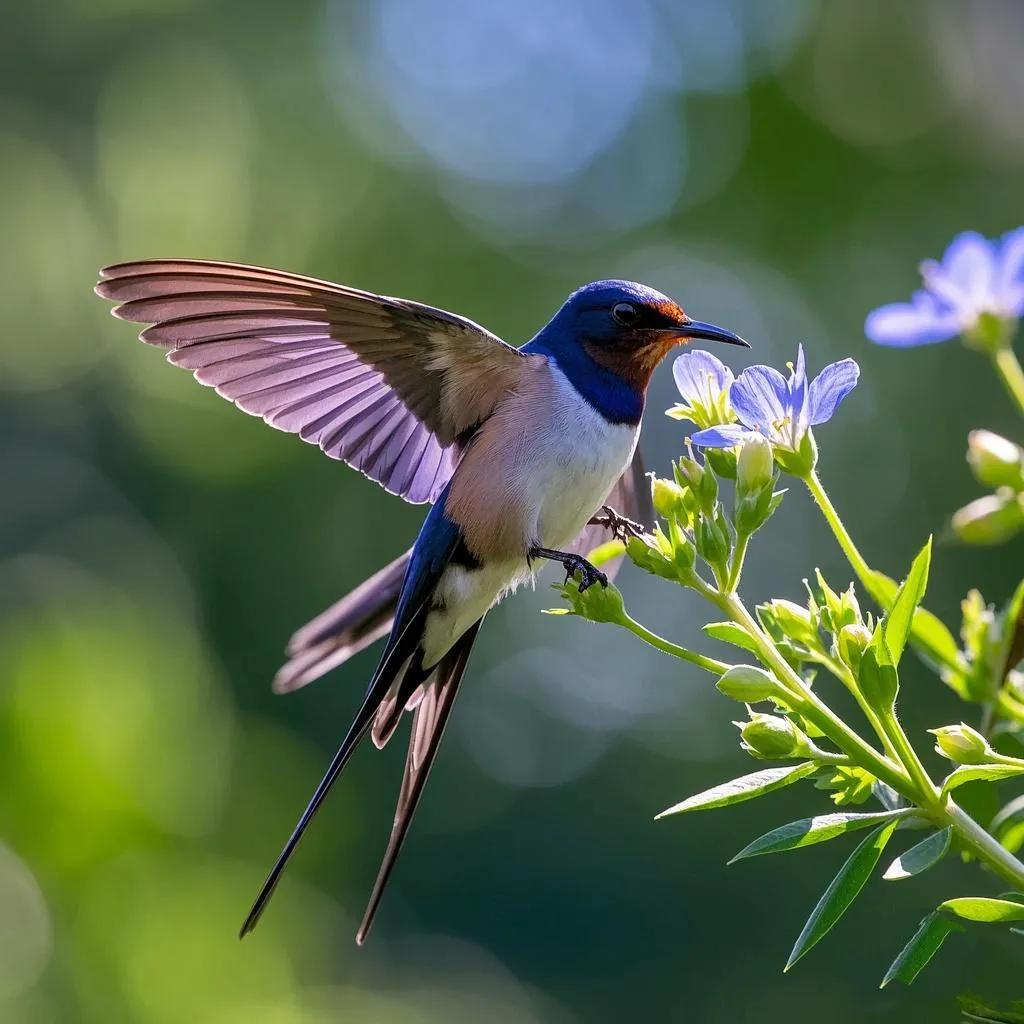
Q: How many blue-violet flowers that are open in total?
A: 3